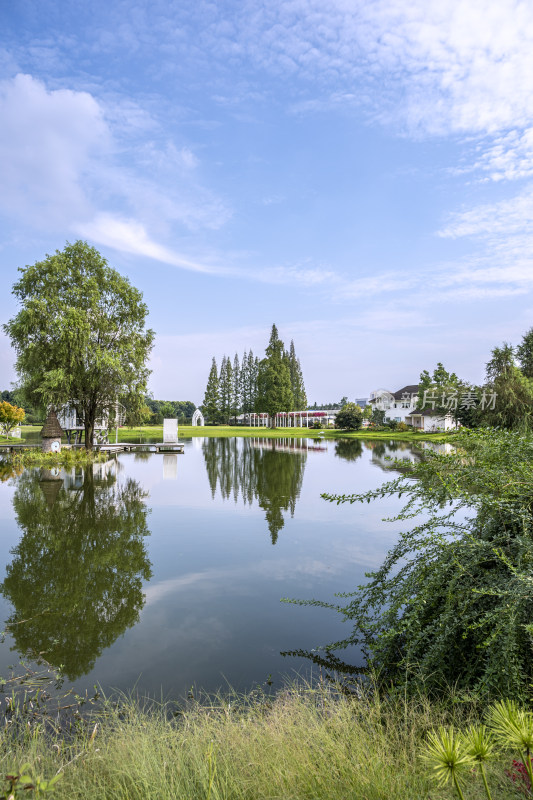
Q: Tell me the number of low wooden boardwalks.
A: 1